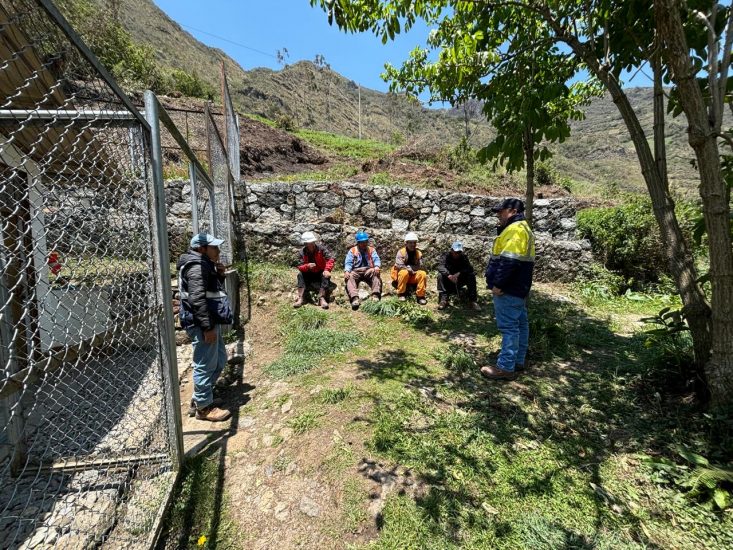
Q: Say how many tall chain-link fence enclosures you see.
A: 1